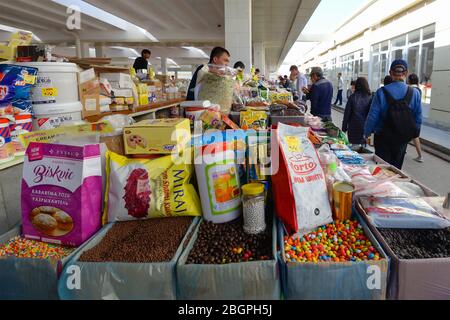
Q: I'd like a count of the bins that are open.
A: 5